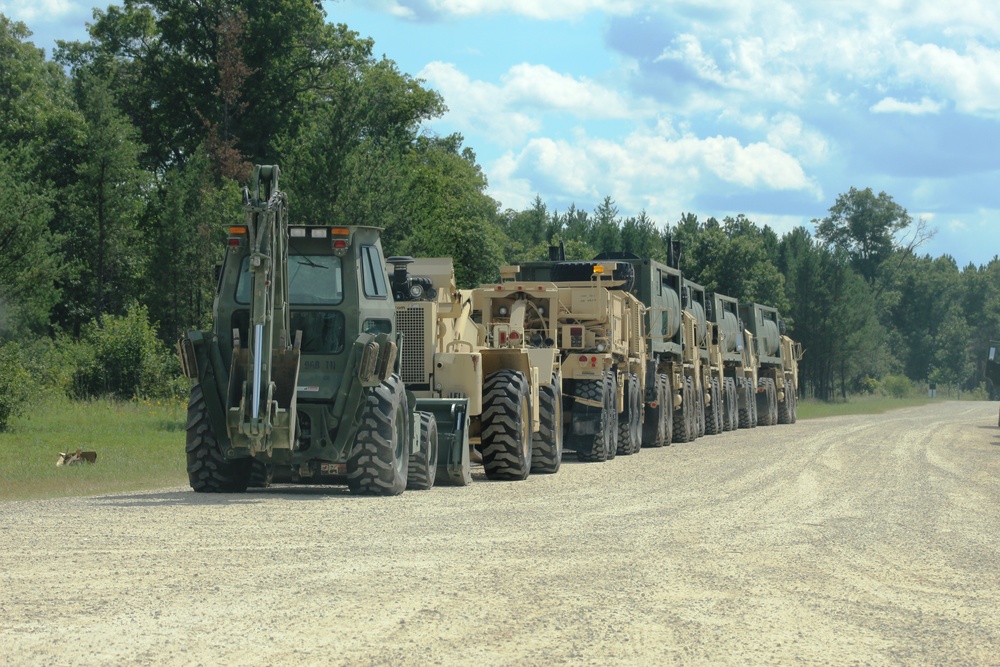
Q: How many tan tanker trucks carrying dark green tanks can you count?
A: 4